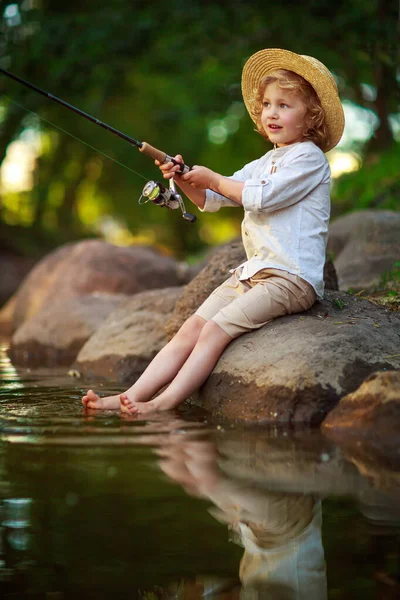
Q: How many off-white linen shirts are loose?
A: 1